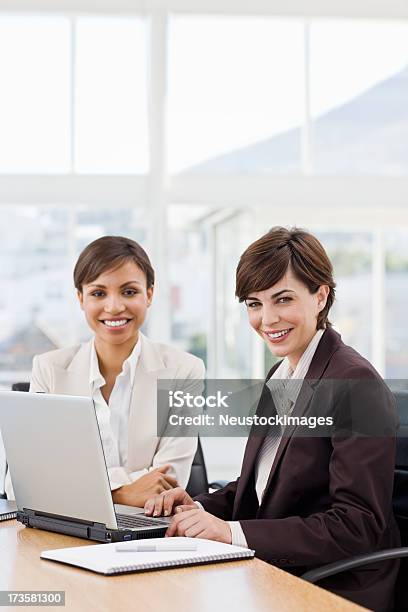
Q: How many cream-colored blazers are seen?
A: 1